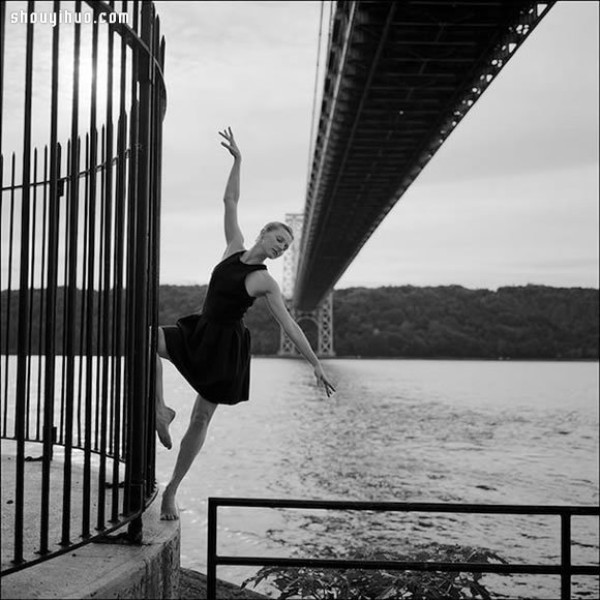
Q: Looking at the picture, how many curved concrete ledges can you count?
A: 1